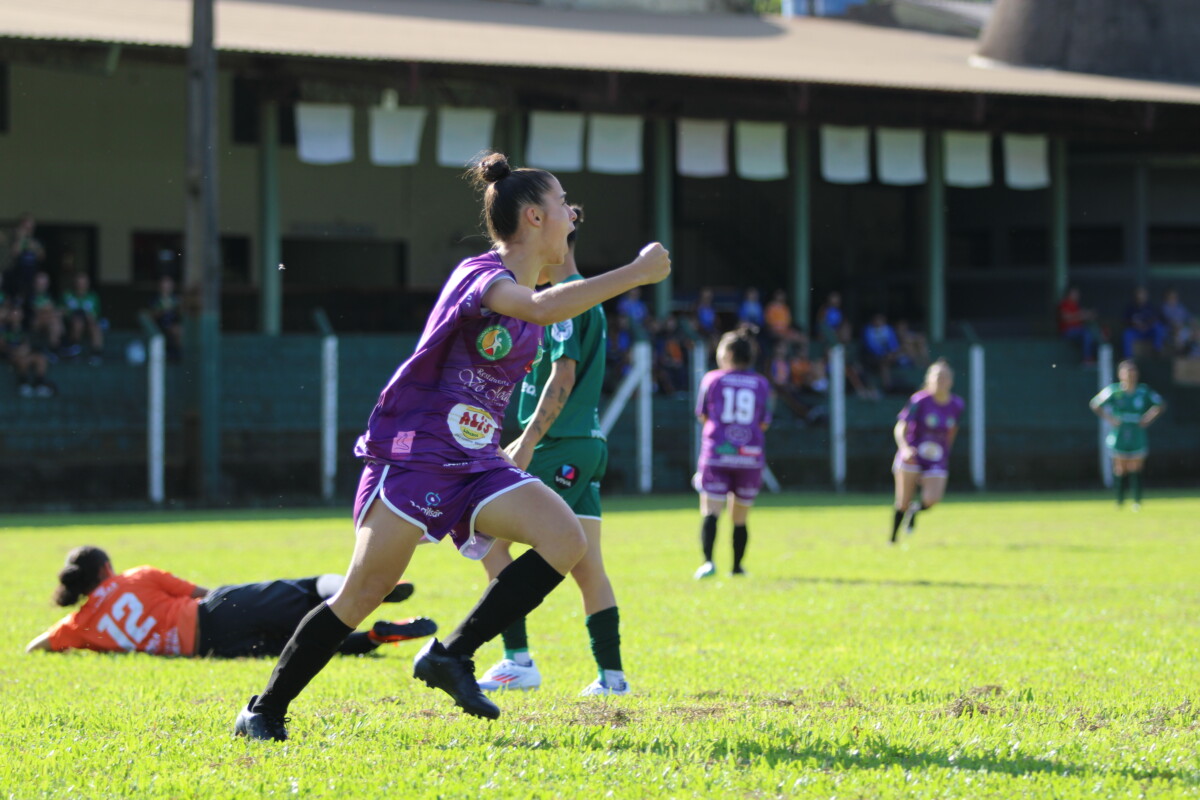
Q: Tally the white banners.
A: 11